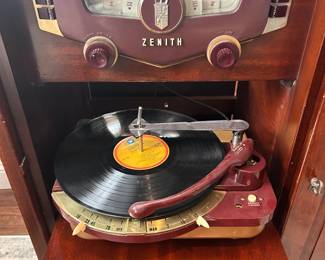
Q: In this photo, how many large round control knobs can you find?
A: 2